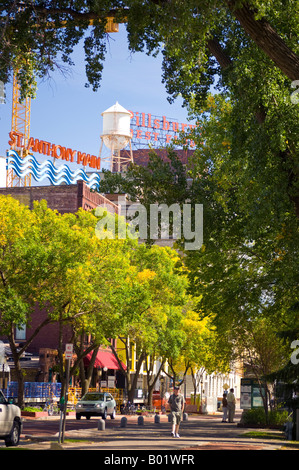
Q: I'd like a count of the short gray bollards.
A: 6